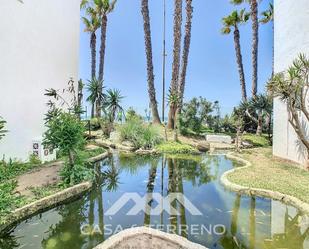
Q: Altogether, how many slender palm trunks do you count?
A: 7